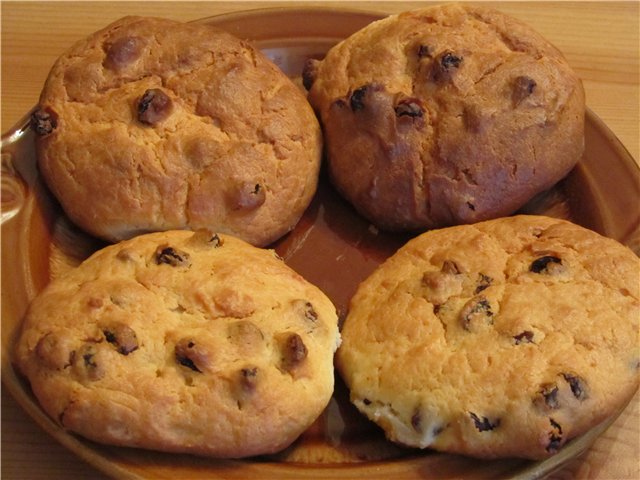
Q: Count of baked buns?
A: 4